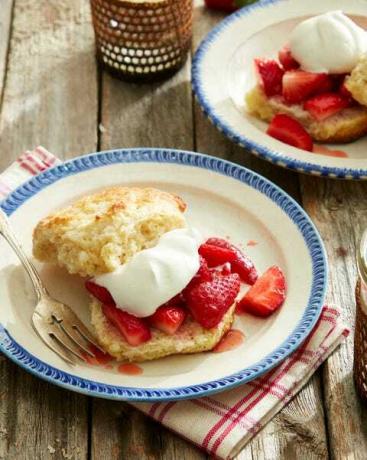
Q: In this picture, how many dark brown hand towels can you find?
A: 0